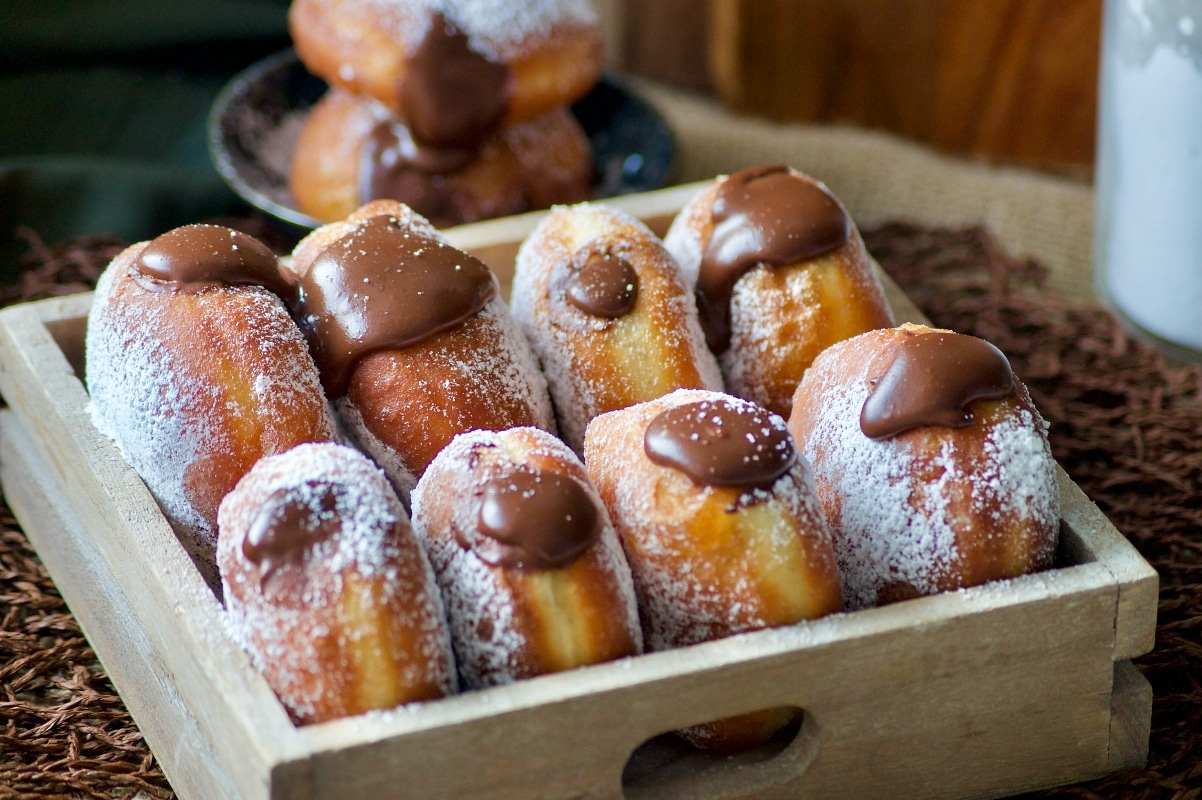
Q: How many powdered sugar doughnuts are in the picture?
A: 10